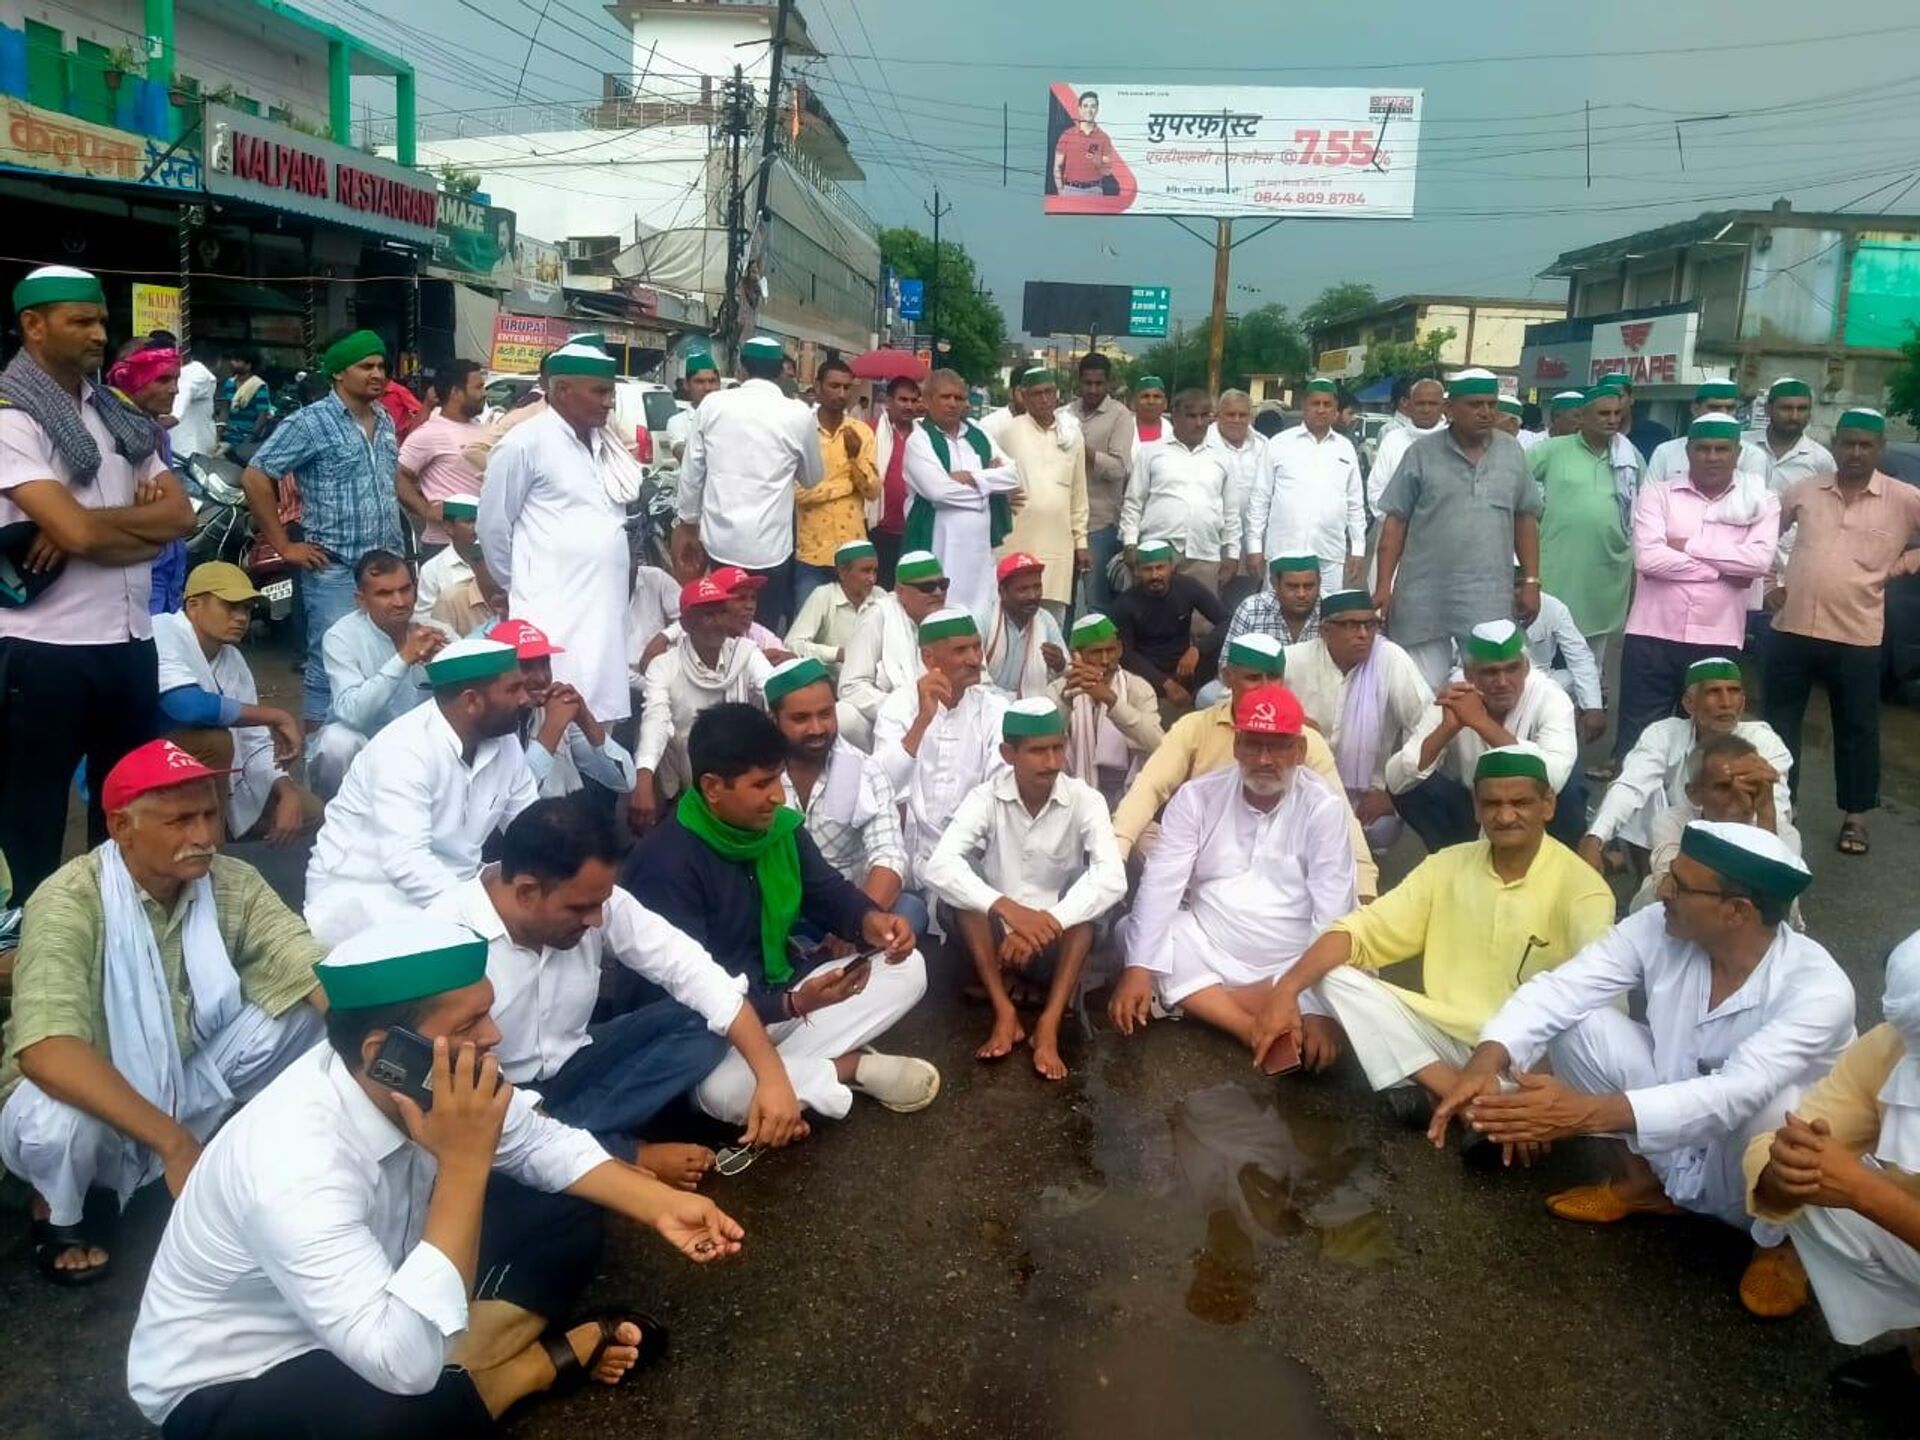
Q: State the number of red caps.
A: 6